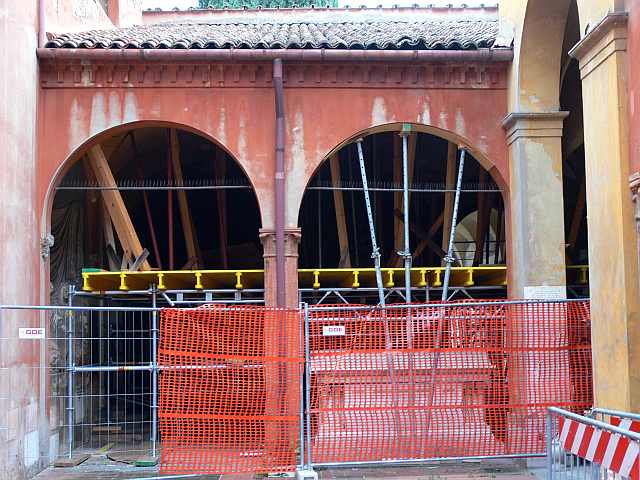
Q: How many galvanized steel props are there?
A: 3